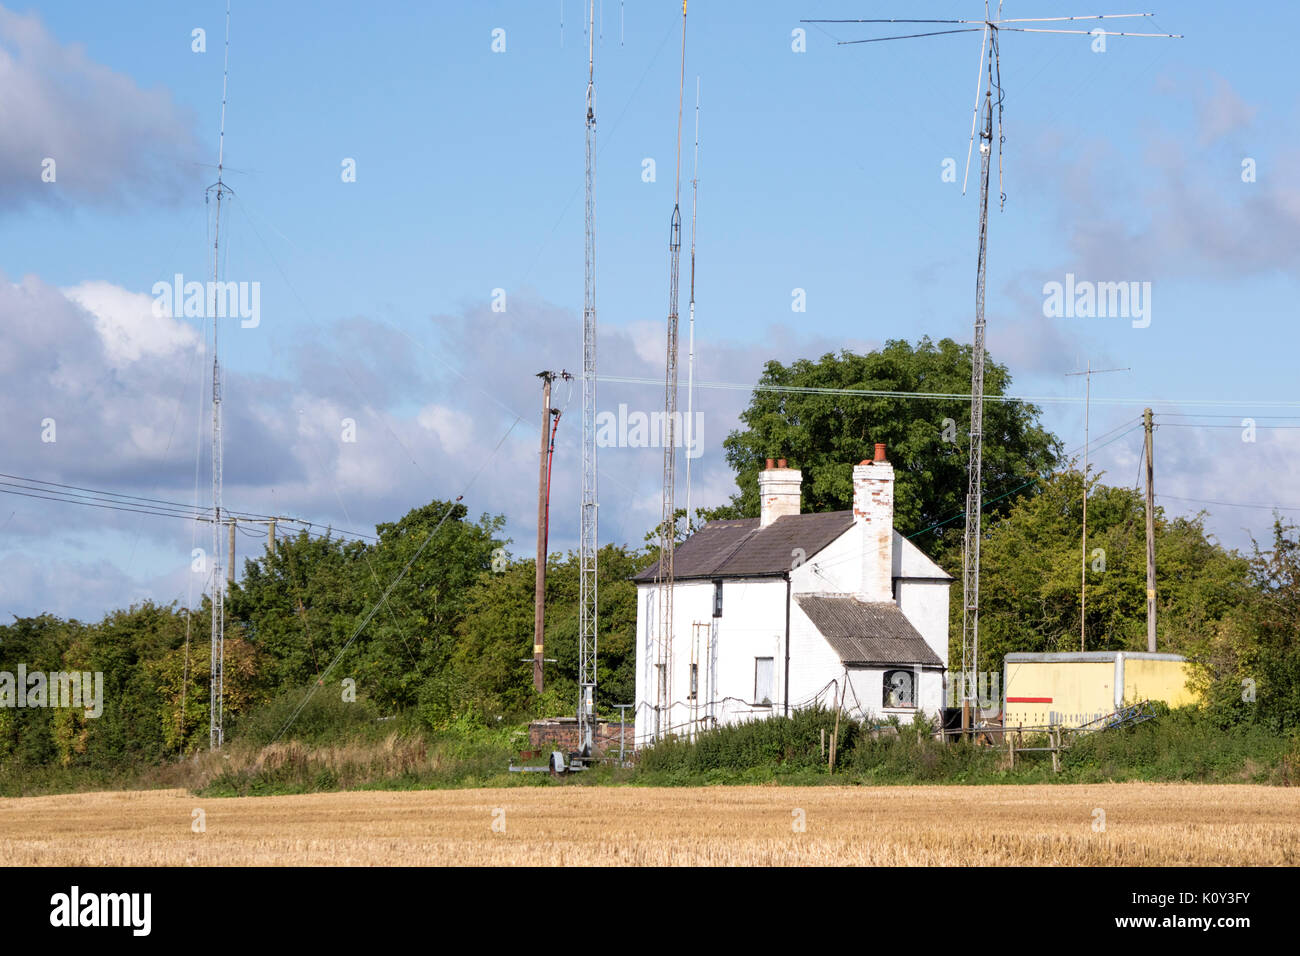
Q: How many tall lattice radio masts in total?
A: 4